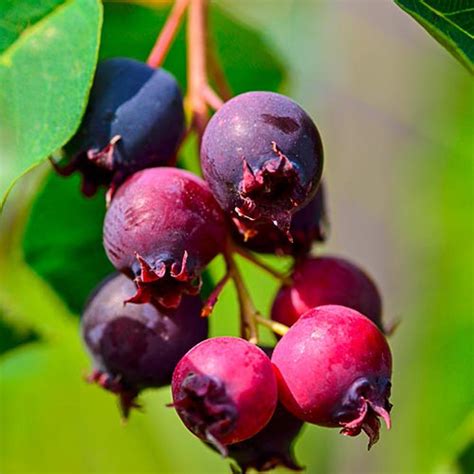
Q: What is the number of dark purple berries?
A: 5